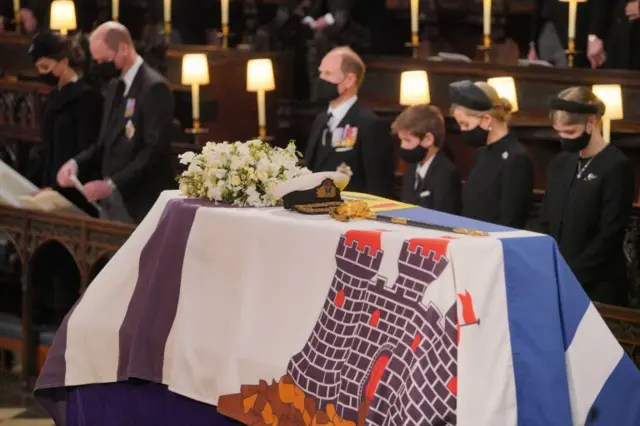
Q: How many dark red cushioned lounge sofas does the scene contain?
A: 0